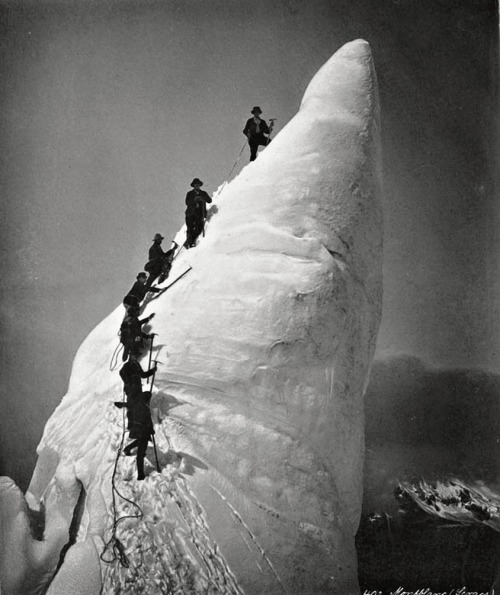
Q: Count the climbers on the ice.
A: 7